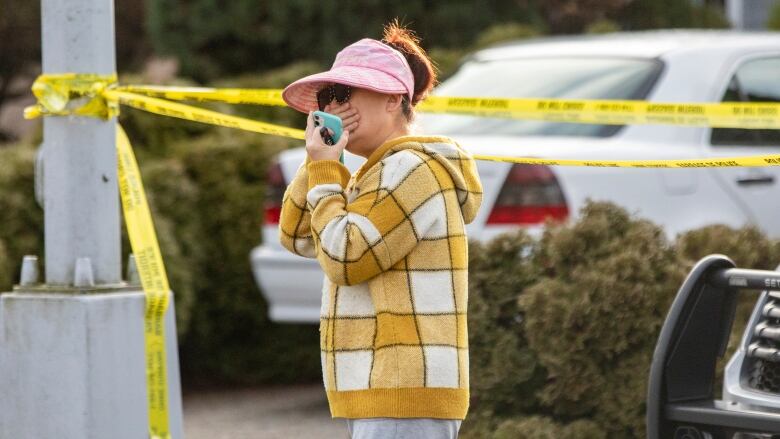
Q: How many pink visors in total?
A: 1